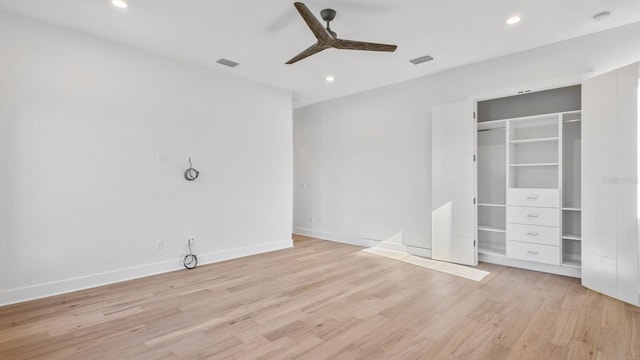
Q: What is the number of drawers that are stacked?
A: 4